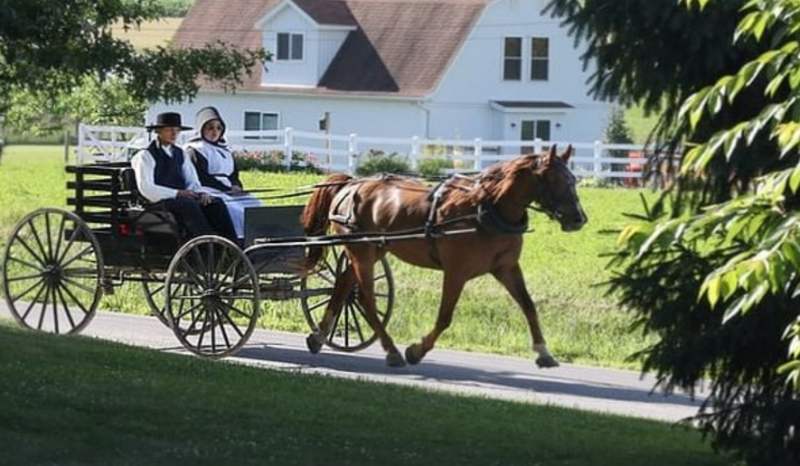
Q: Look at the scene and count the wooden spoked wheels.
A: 4